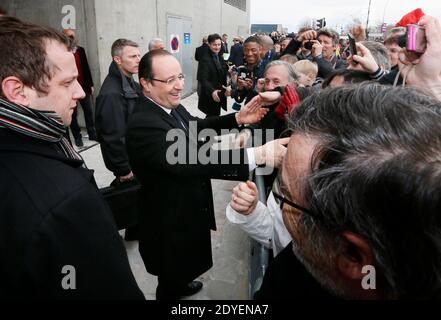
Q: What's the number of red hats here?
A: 1